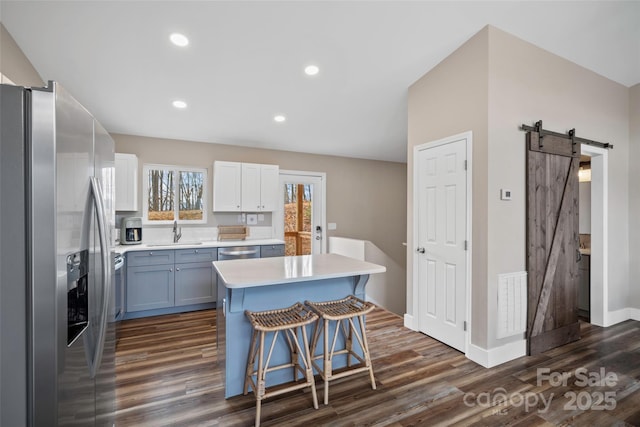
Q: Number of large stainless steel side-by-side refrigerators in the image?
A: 1